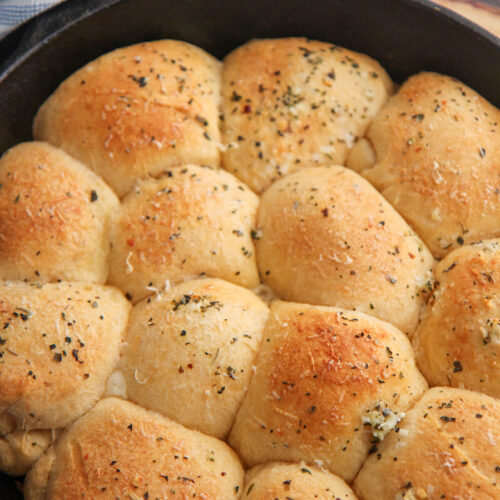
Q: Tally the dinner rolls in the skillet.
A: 13